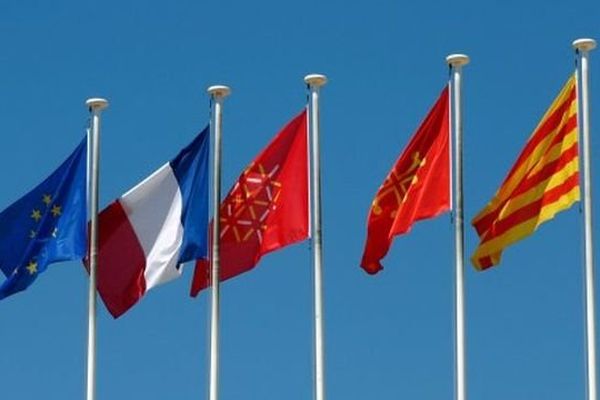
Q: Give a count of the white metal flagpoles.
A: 5